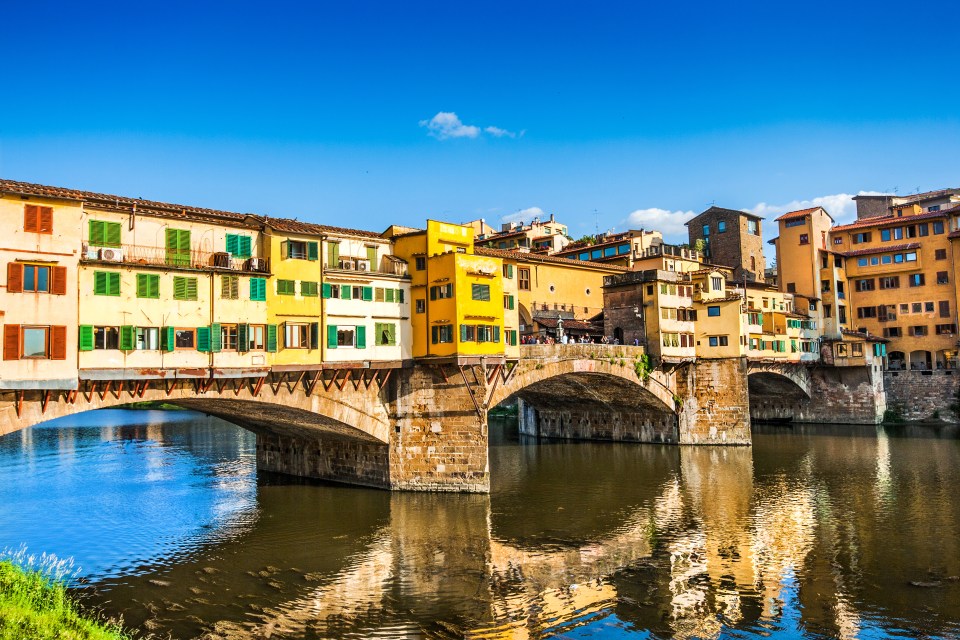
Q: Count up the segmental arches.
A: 3